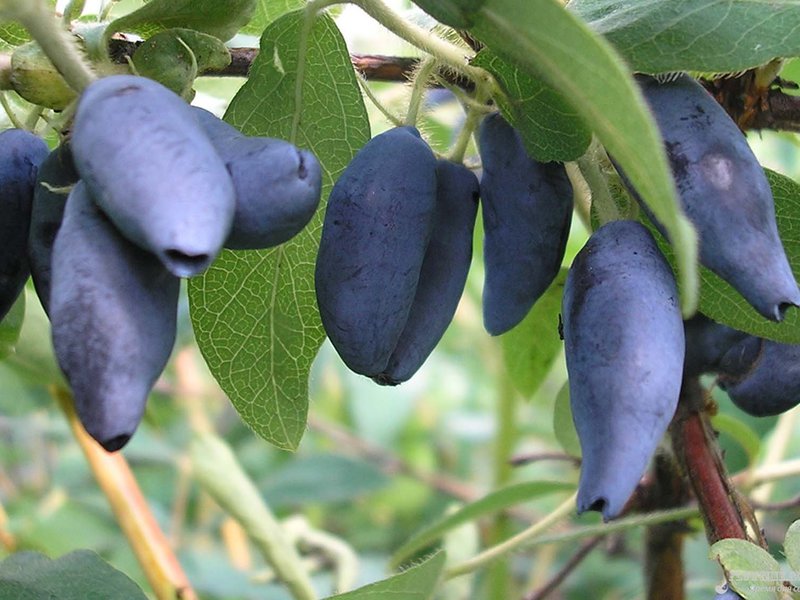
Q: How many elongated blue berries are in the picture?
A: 12